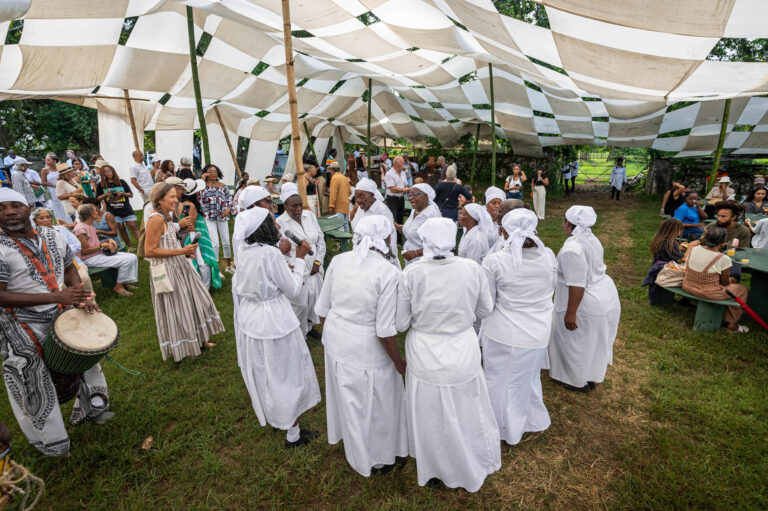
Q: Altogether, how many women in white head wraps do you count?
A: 11